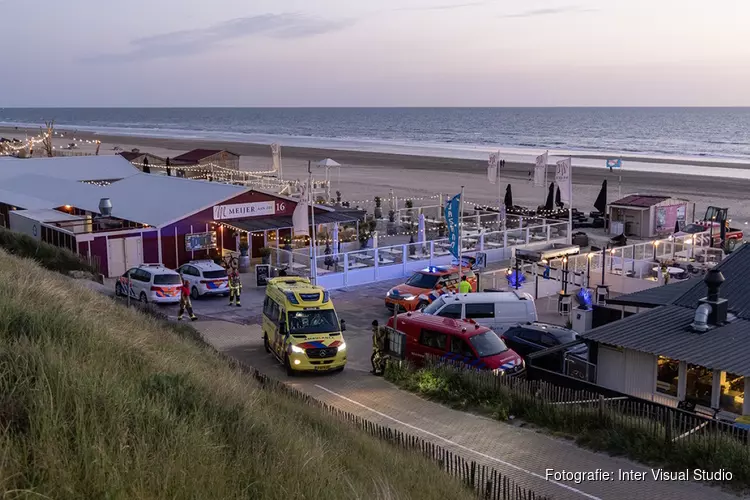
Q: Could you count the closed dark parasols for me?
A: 6